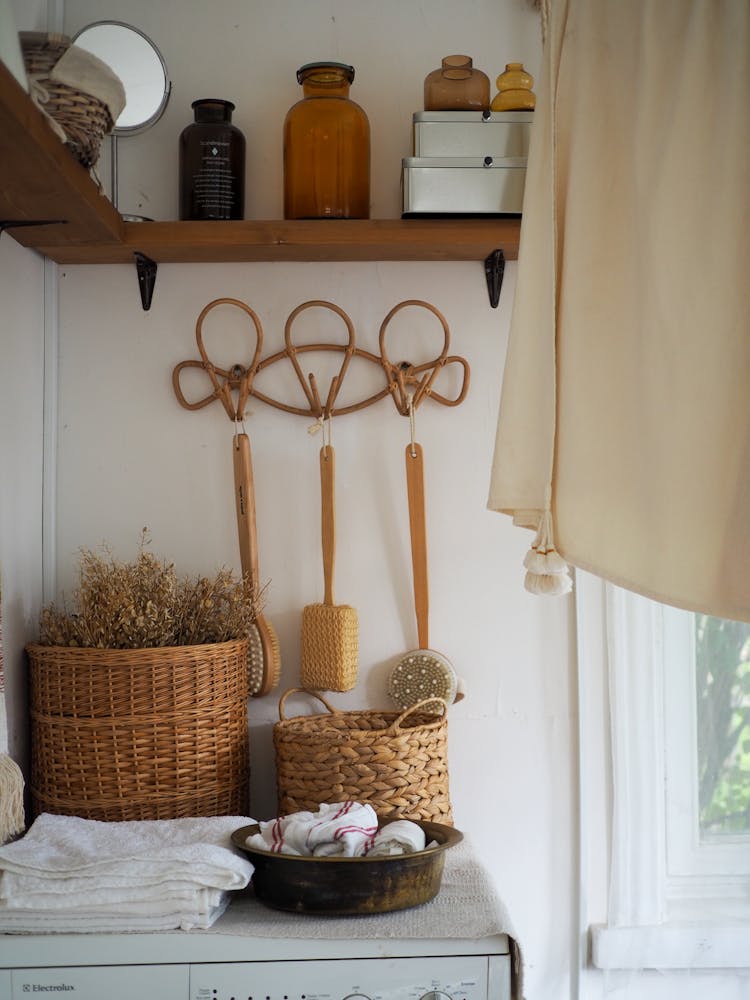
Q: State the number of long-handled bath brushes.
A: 3